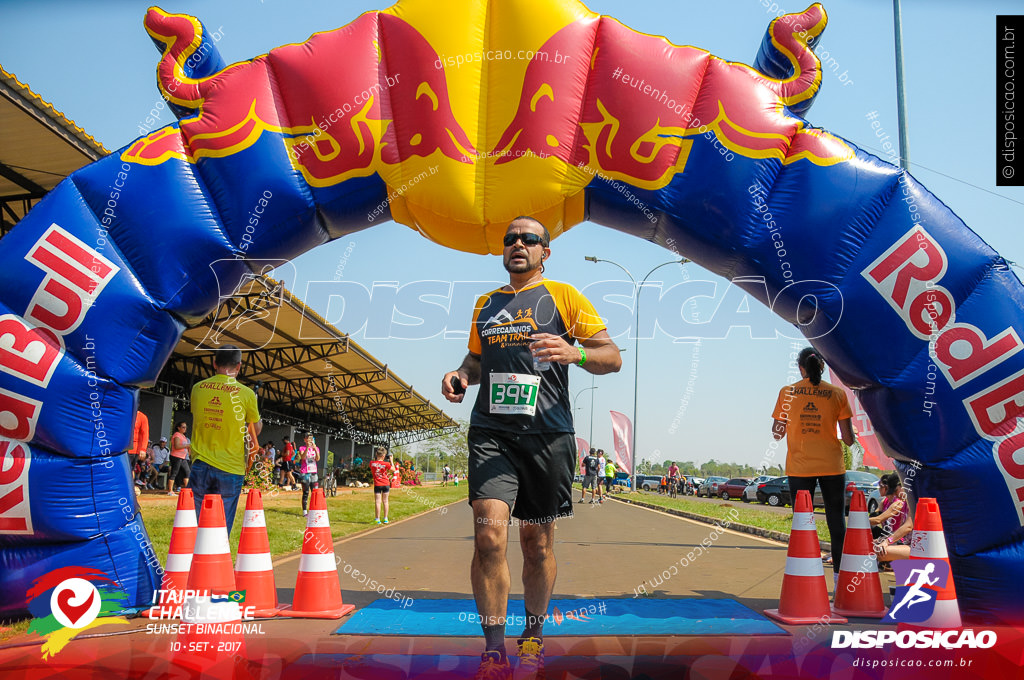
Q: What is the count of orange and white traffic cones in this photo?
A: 7